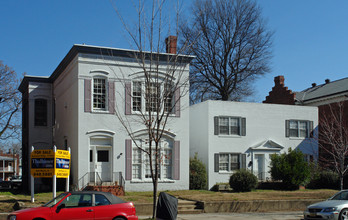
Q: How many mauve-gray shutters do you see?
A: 6